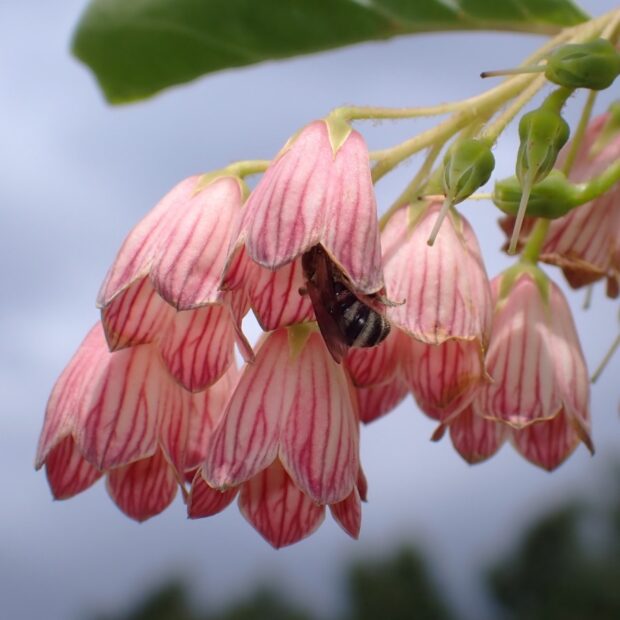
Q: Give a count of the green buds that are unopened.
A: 4